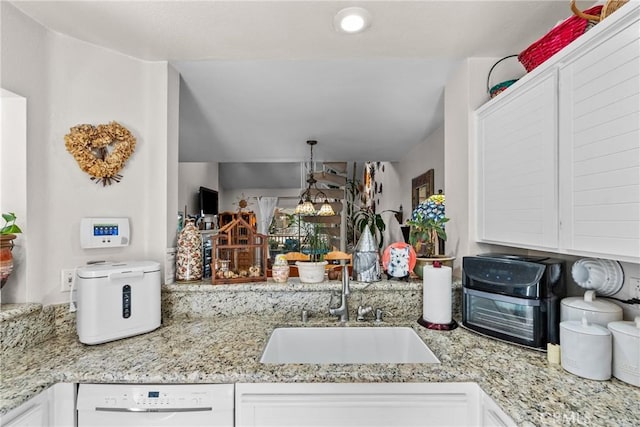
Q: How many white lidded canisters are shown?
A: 3